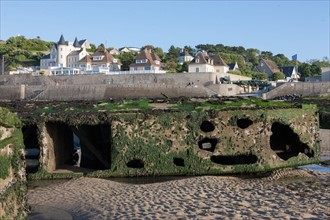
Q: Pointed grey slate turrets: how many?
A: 2